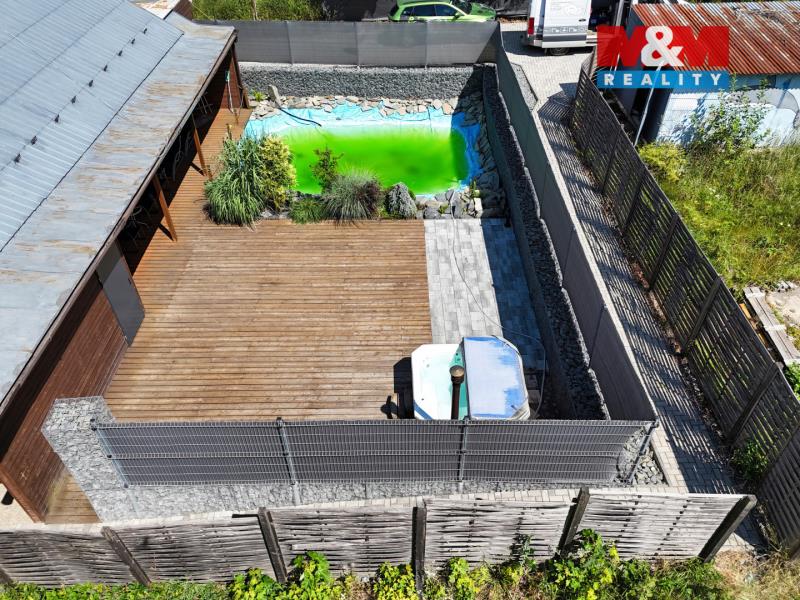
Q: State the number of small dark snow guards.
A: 9